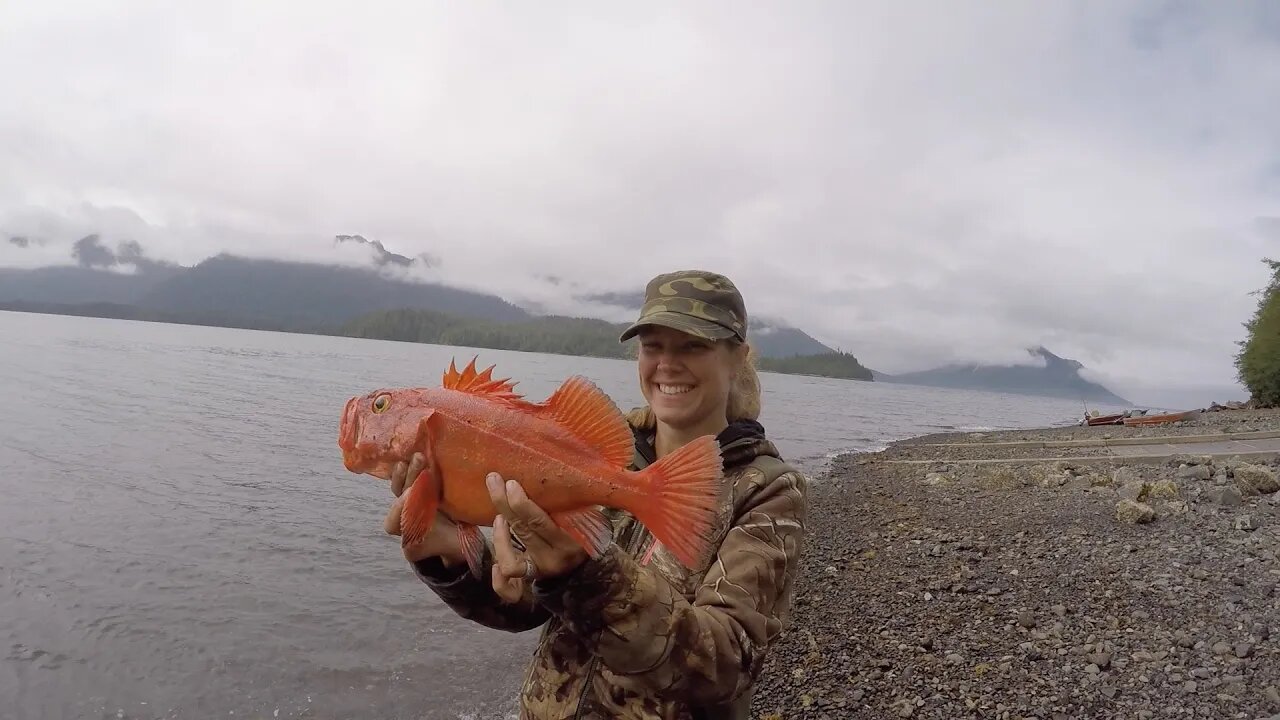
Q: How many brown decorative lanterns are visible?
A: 0